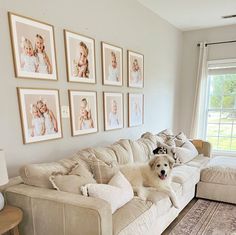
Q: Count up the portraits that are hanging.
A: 8